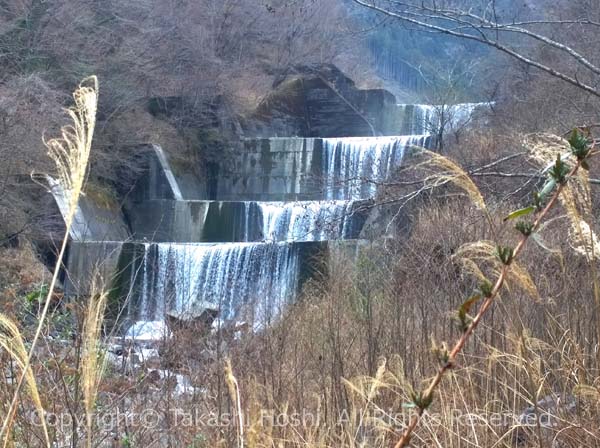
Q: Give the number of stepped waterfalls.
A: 4